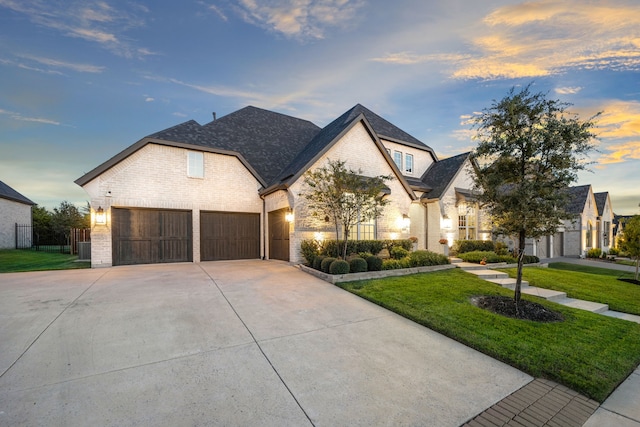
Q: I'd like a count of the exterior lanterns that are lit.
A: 4